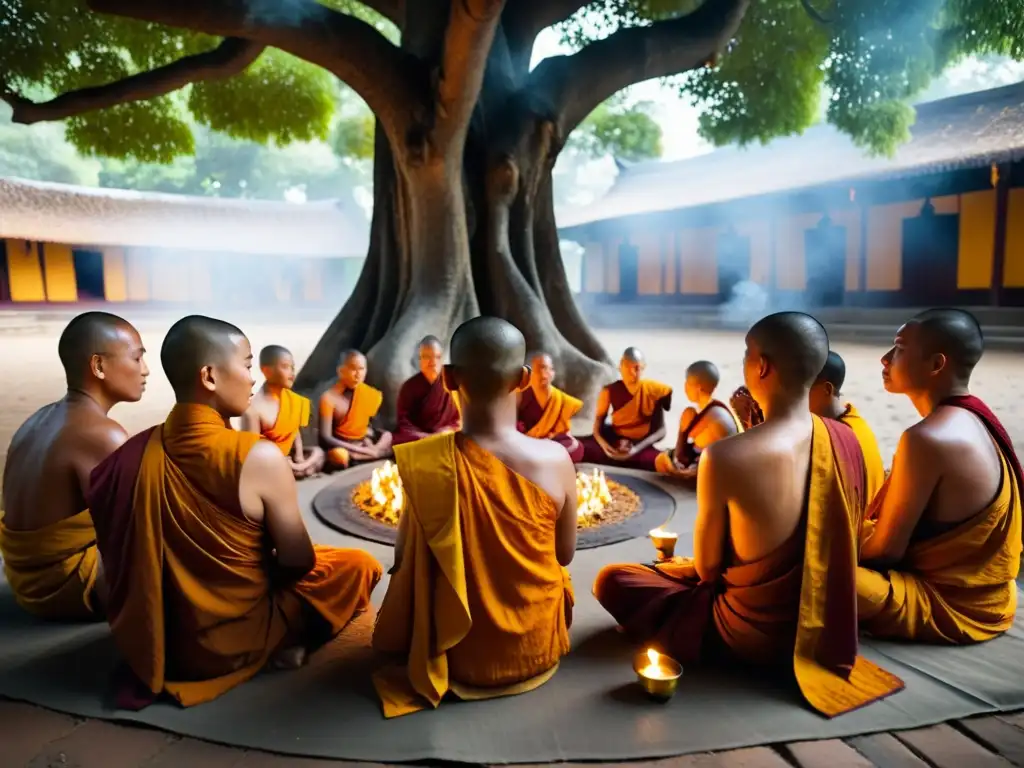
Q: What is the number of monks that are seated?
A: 12